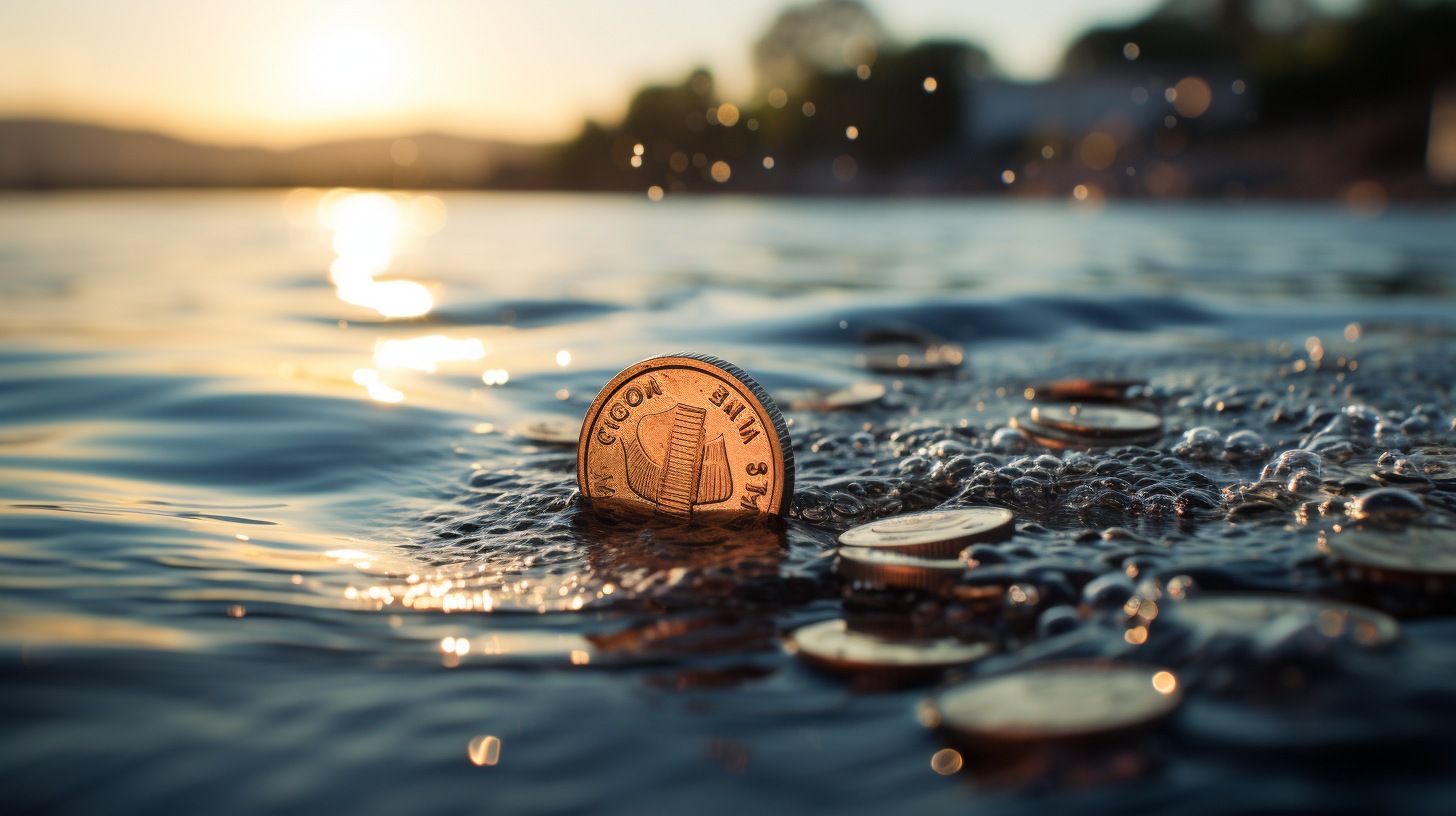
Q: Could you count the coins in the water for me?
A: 13